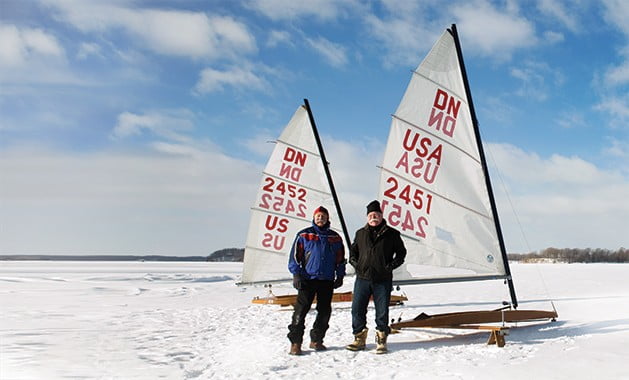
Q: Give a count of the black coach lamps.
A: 0